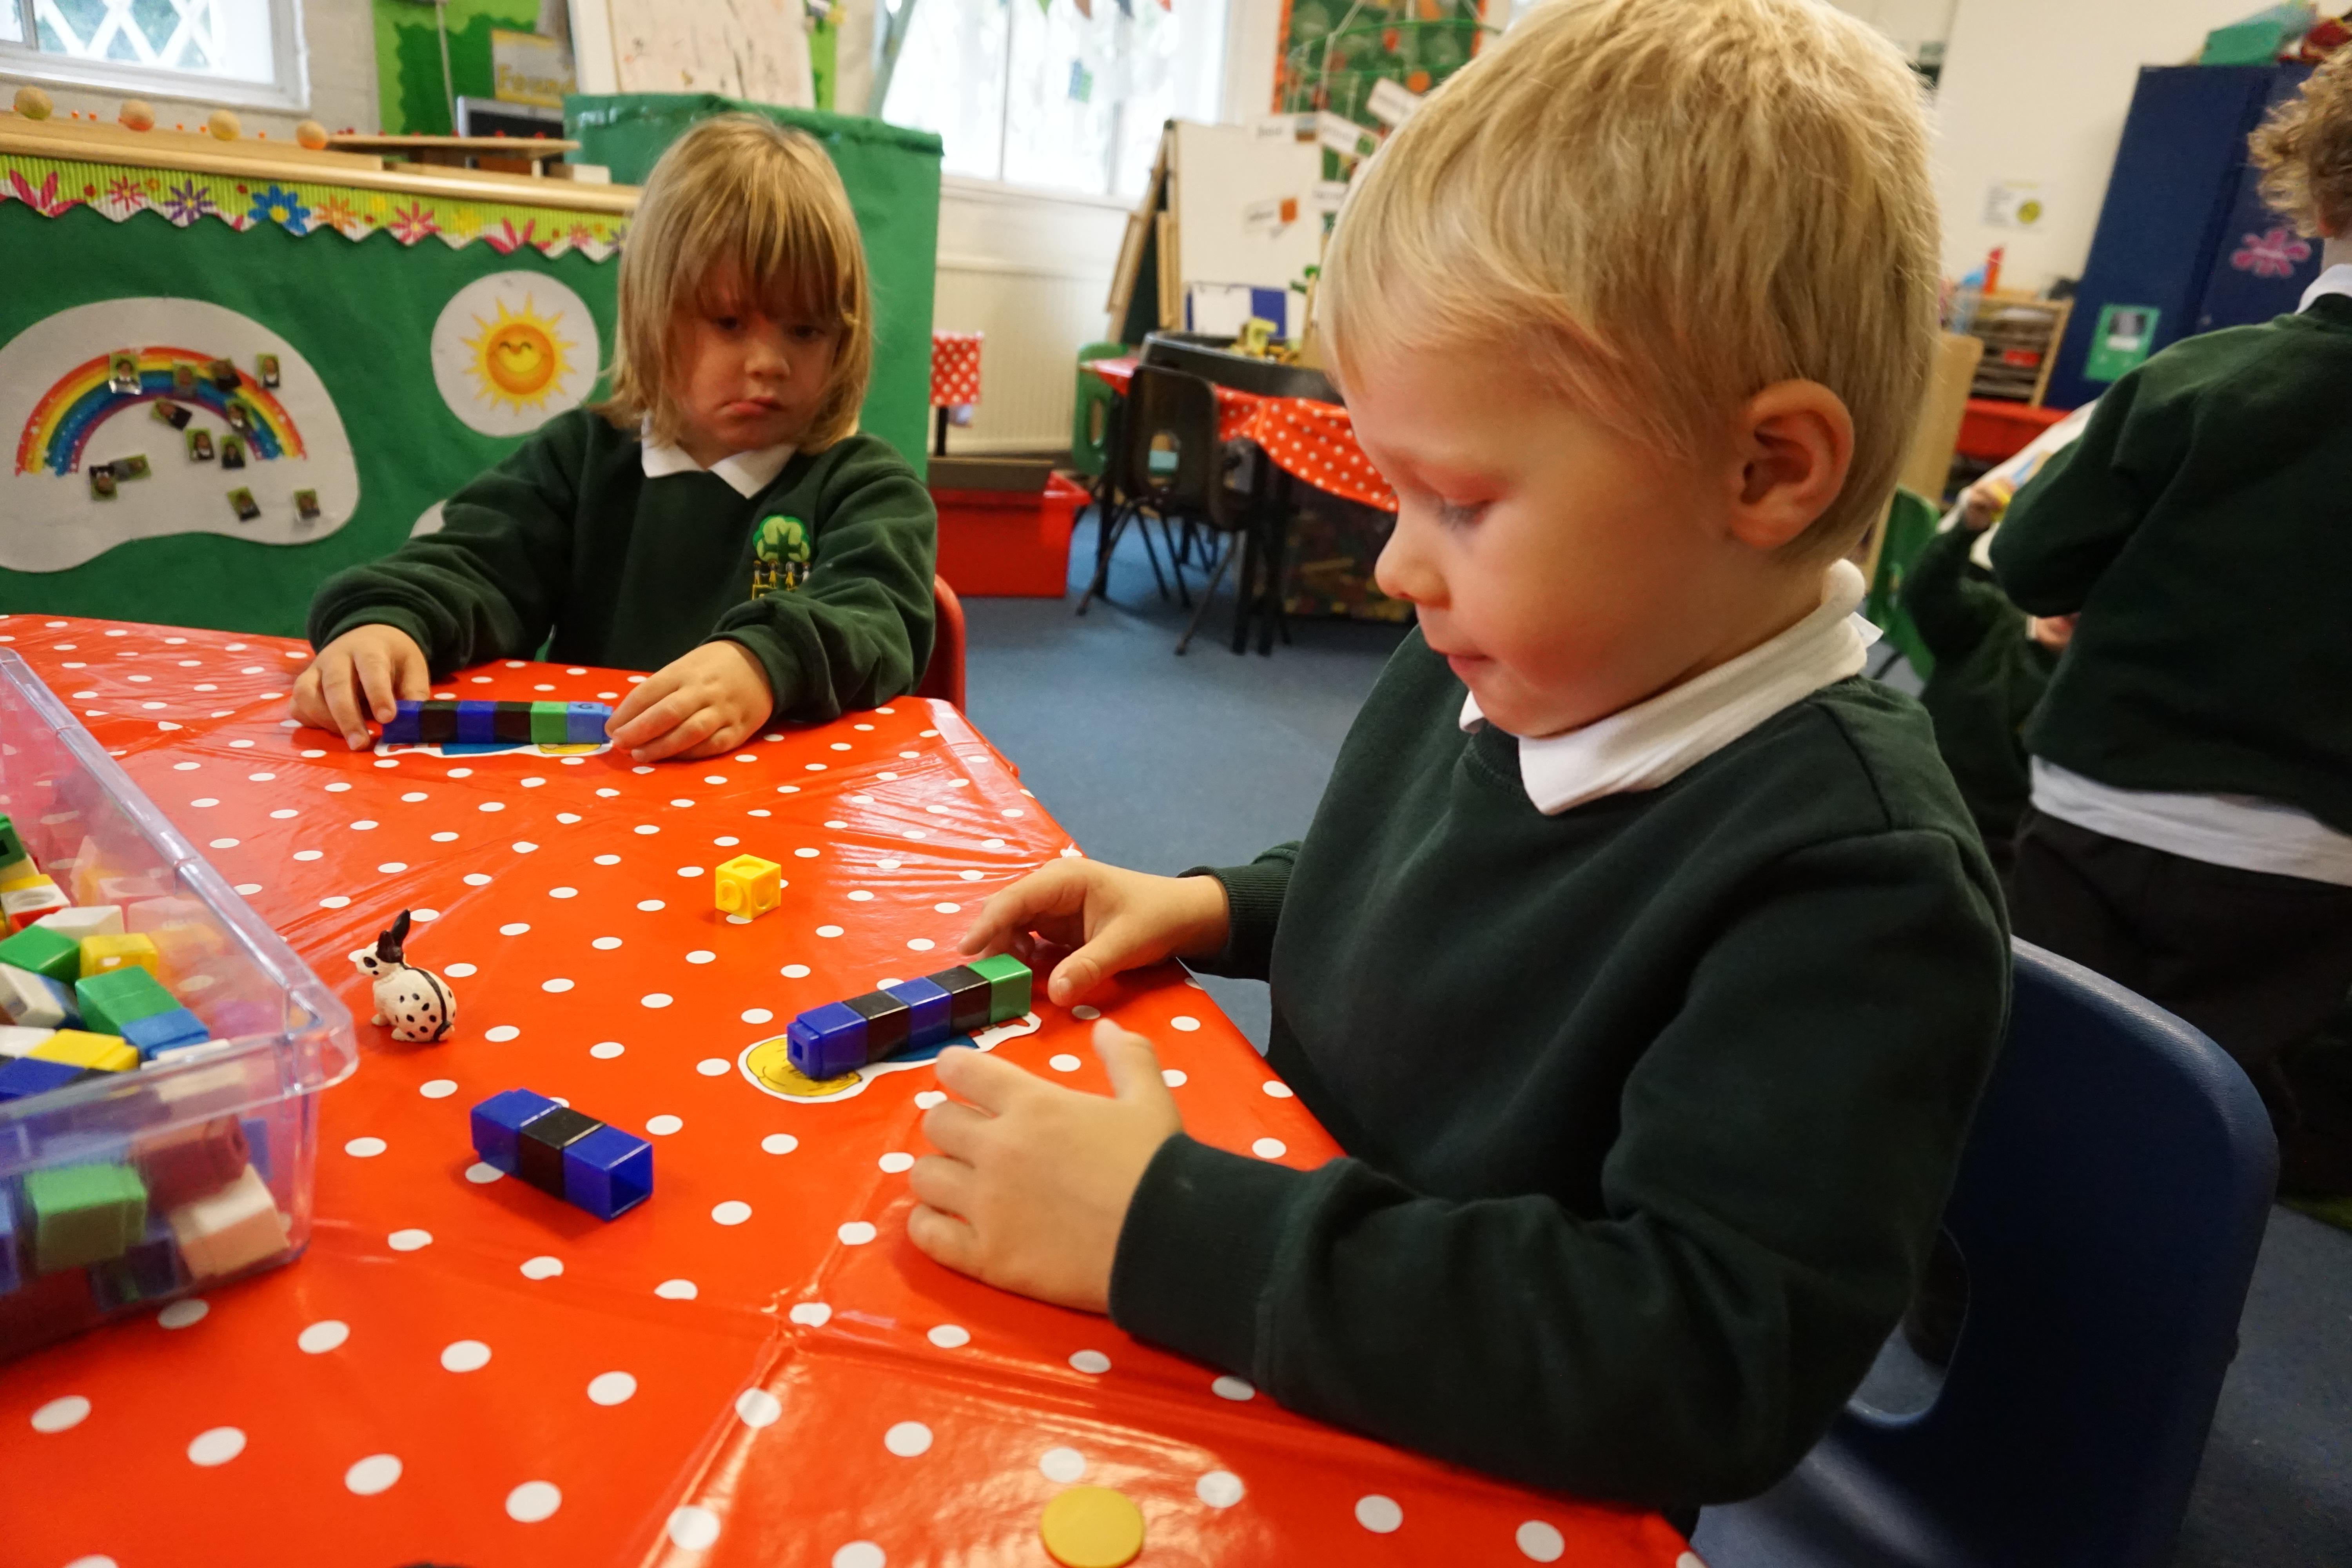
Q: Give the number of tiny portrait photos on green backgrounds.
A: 12